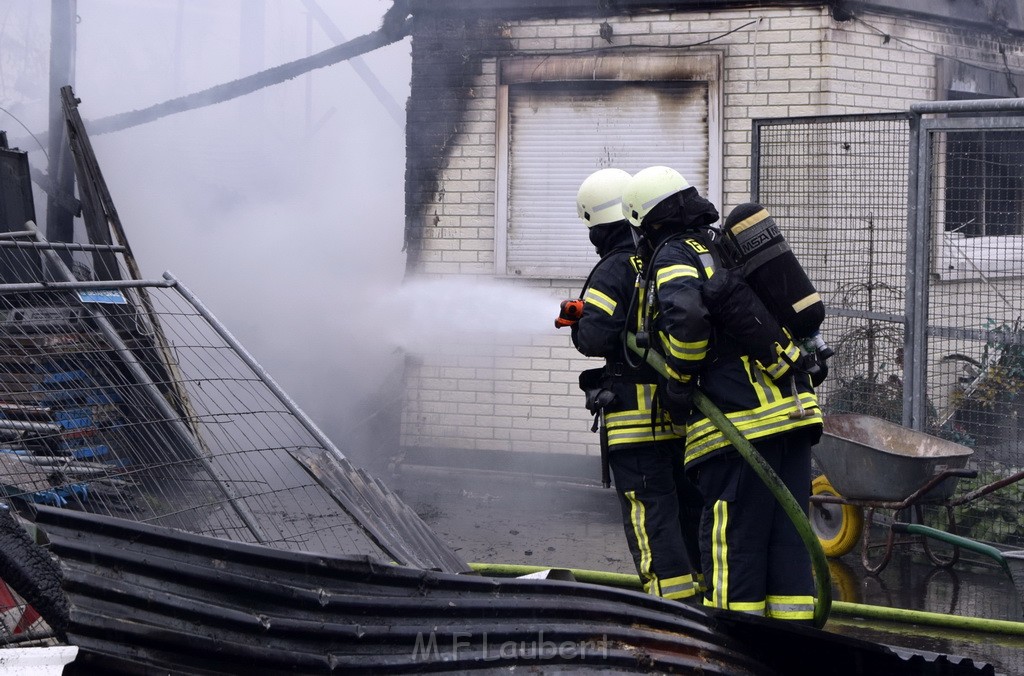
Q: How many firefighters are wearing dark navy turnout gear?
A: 2